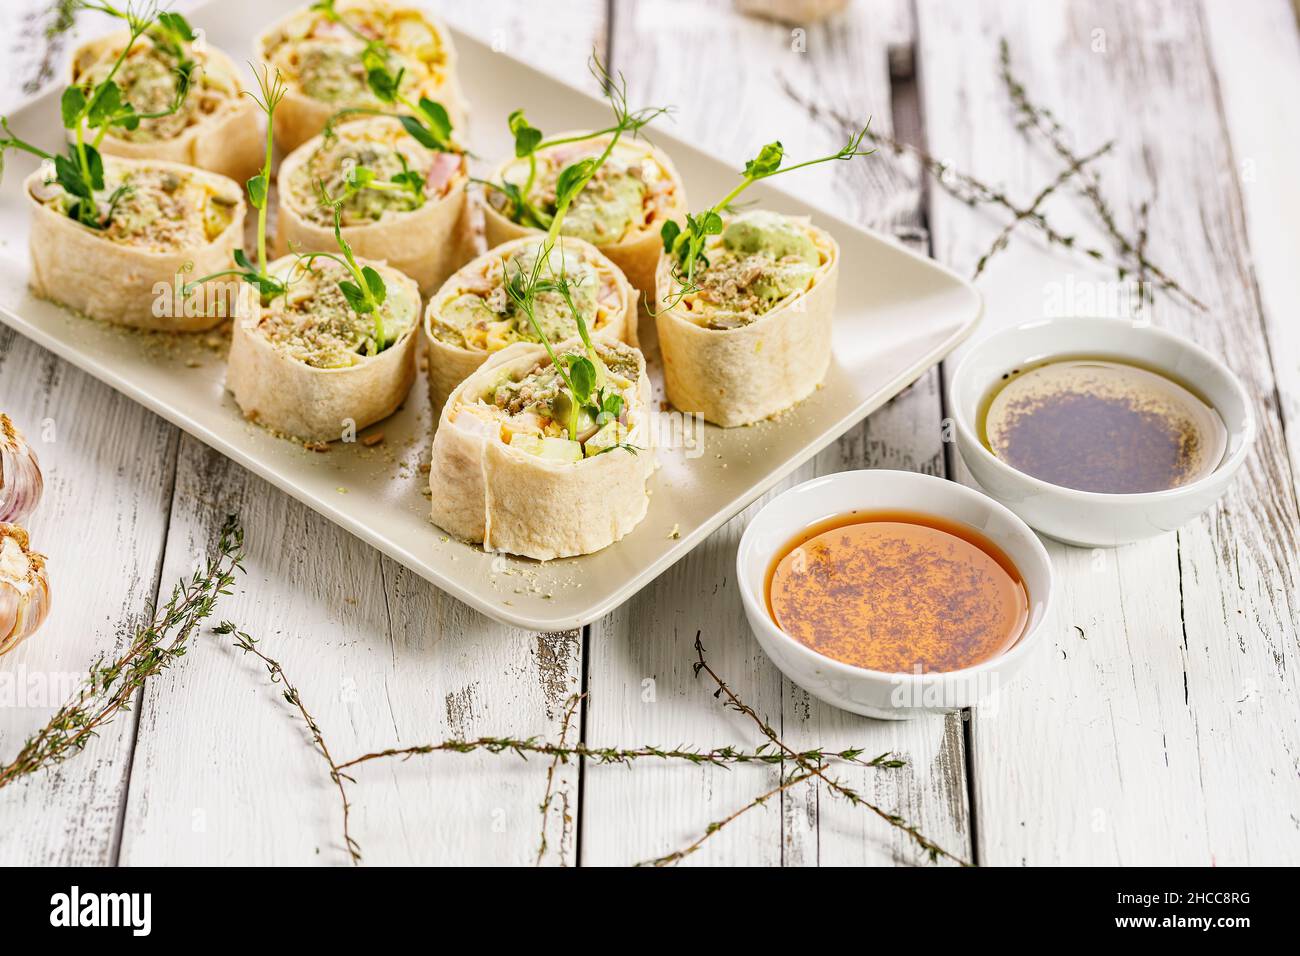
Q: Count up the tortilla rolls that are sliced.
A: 9